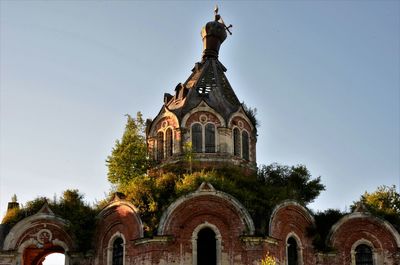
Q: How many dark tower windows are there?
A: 6